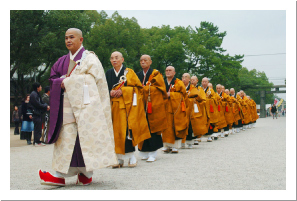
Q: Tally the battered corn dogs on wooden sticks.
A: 0